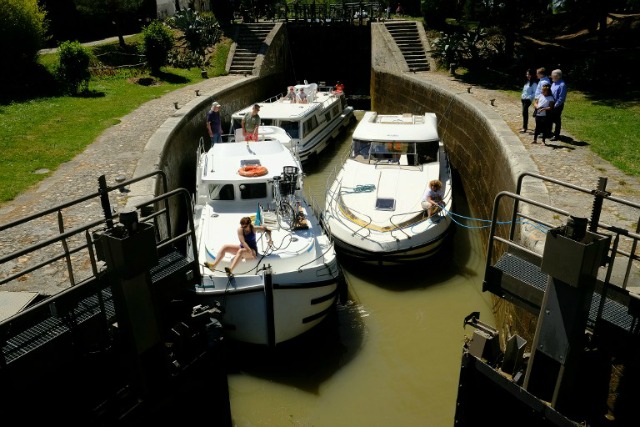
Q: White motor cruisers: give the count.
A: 3